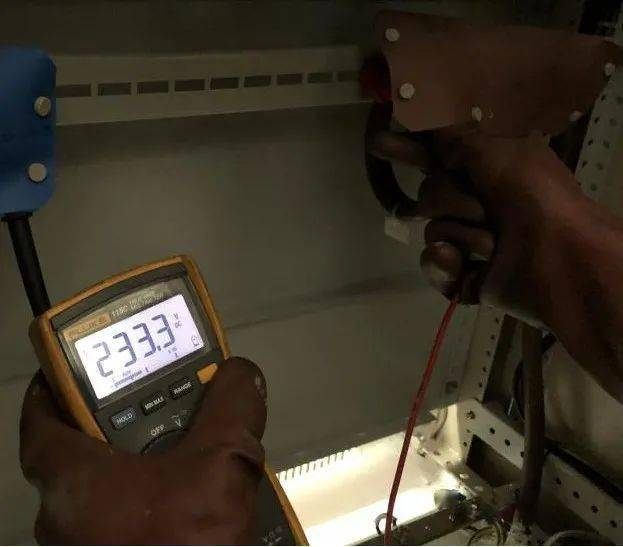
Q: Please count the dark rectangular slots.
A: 9